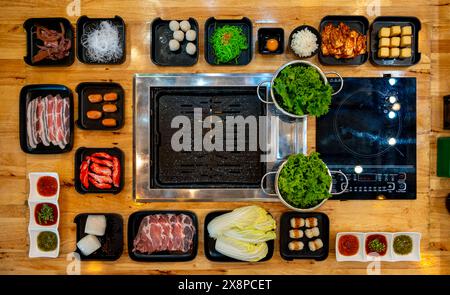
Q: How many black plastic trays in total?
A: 13